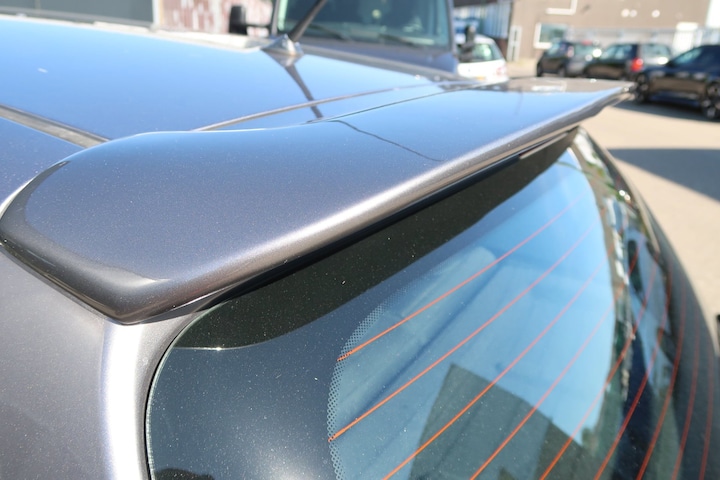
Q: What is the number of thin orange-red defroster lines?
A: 9